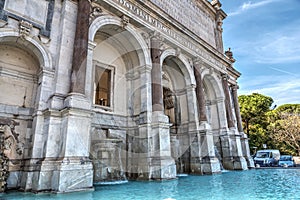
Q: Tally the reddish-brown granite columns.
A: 5